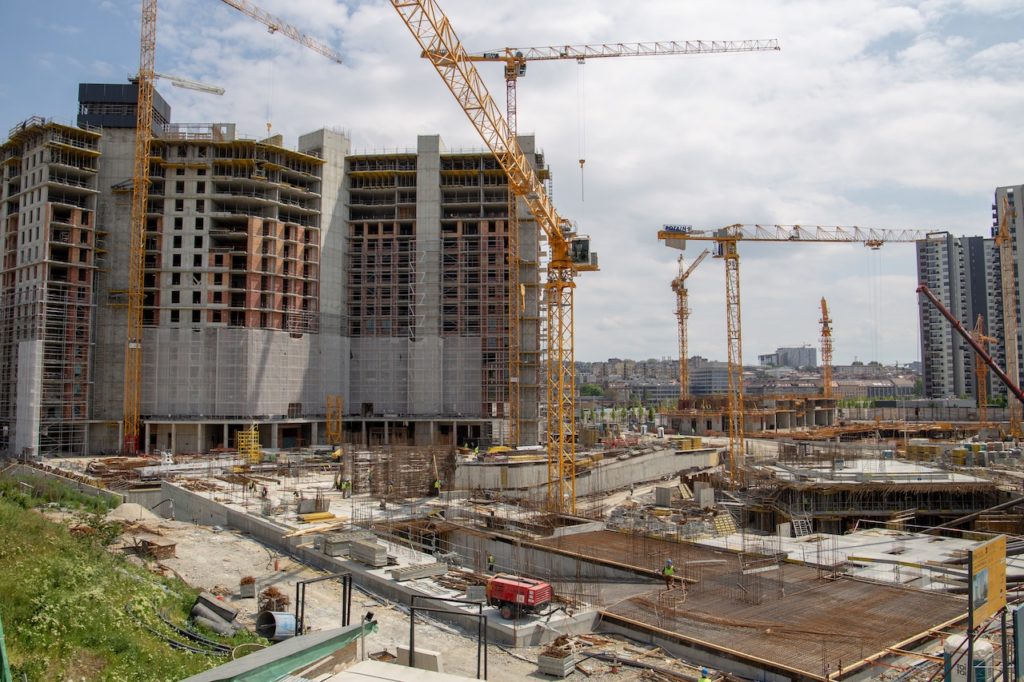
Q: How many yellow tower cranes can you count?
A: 8